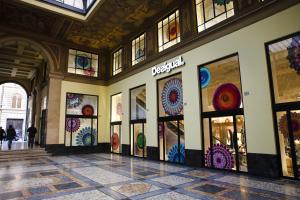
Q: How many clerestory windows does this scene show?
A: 5